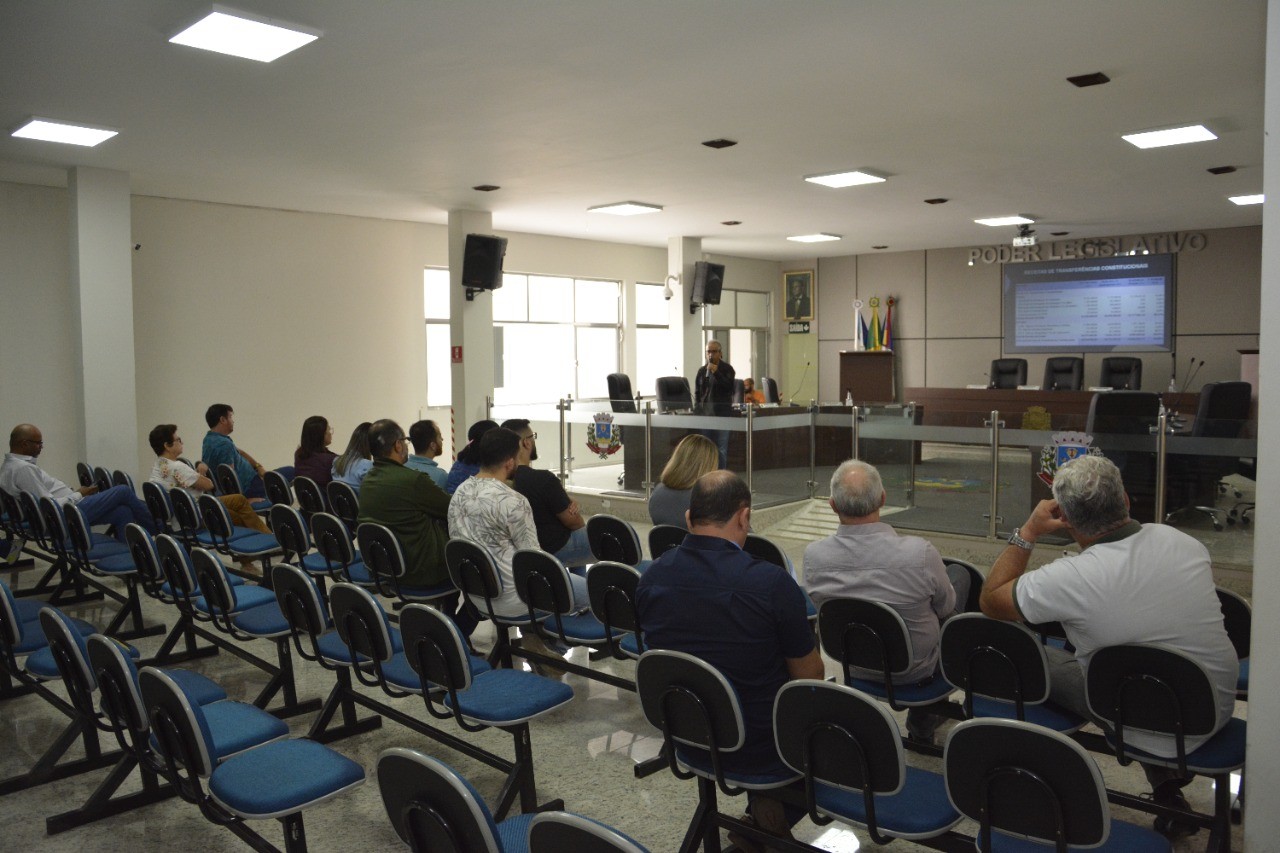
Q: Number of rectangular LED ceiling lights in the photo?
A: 8